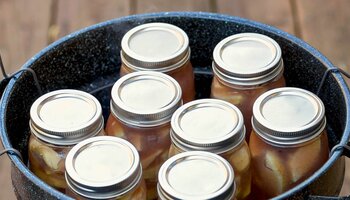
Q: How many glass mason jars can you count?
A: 8